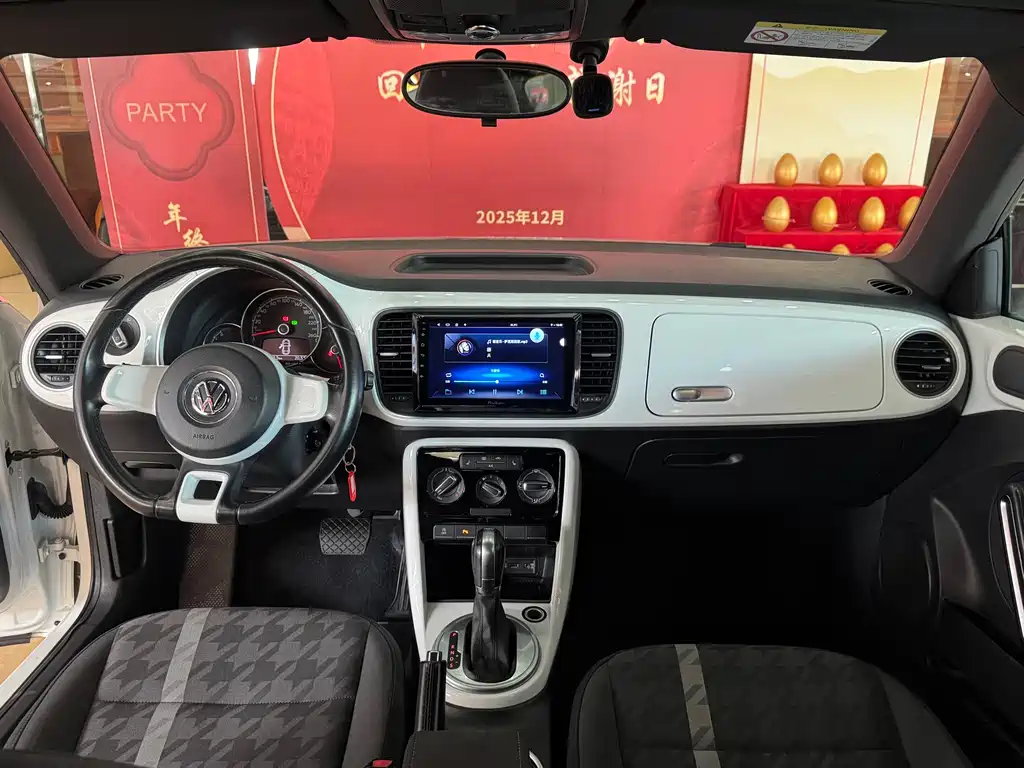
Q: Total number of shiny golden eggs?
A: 10